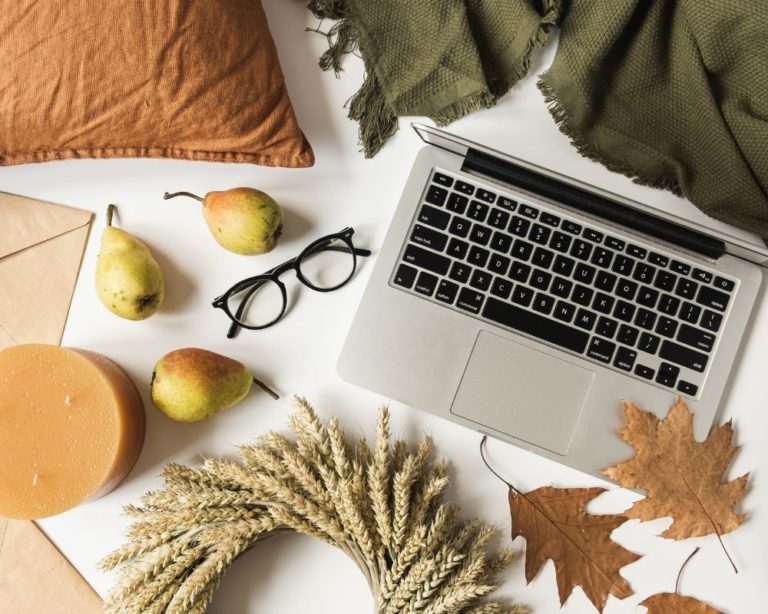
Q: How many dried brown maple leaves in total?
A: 3